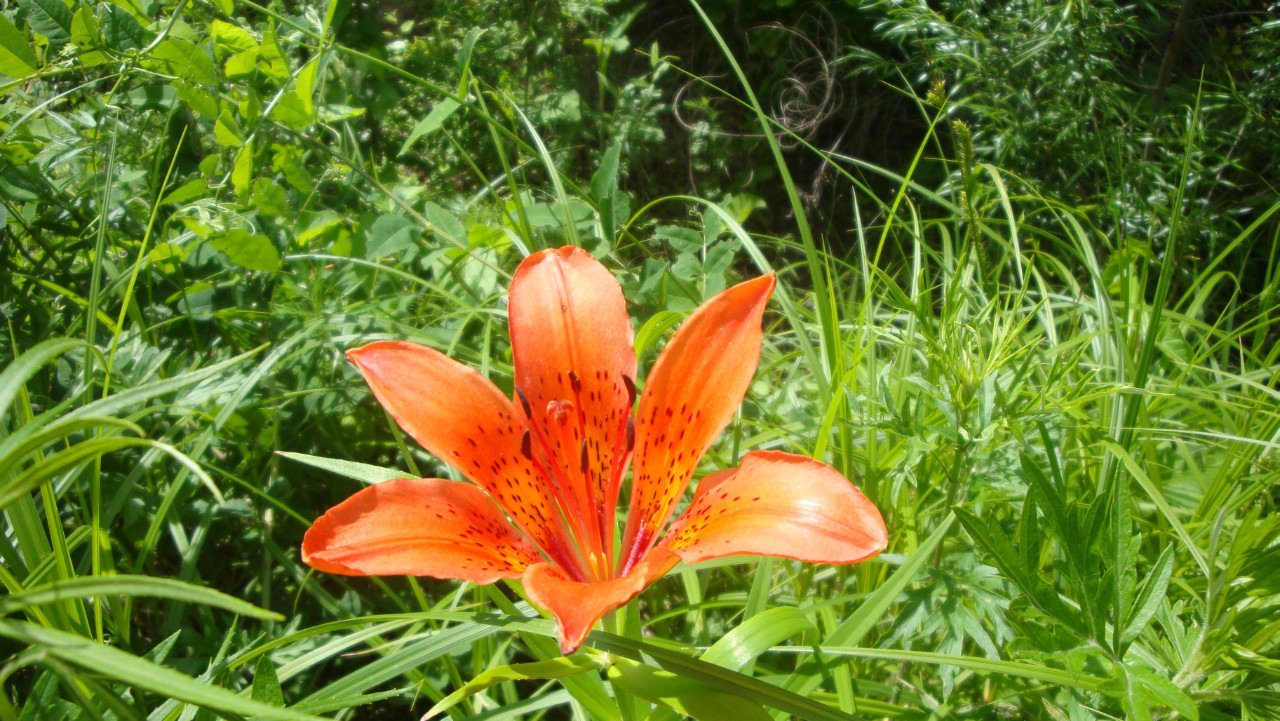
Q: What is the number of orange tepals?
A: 6